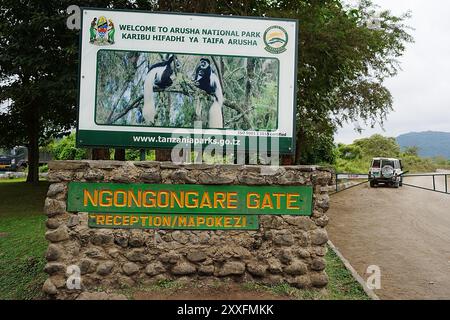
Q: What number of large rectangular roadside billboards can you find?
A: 1